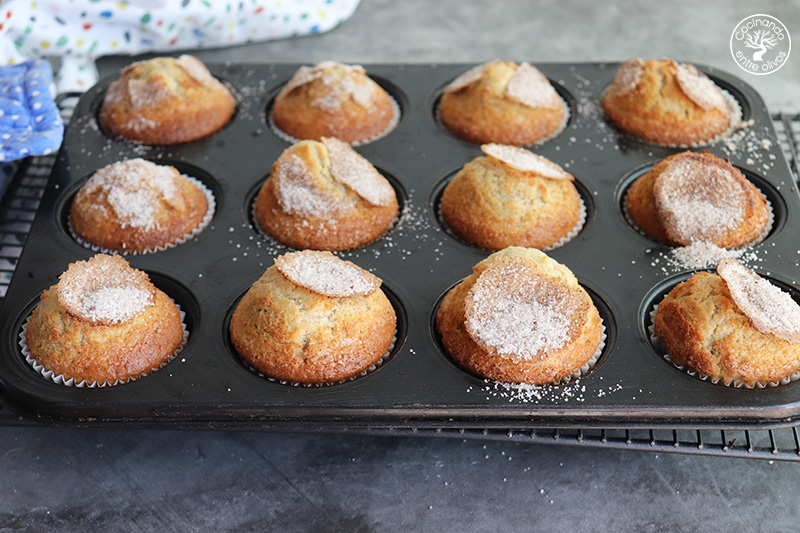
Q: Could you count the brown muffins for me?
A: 12